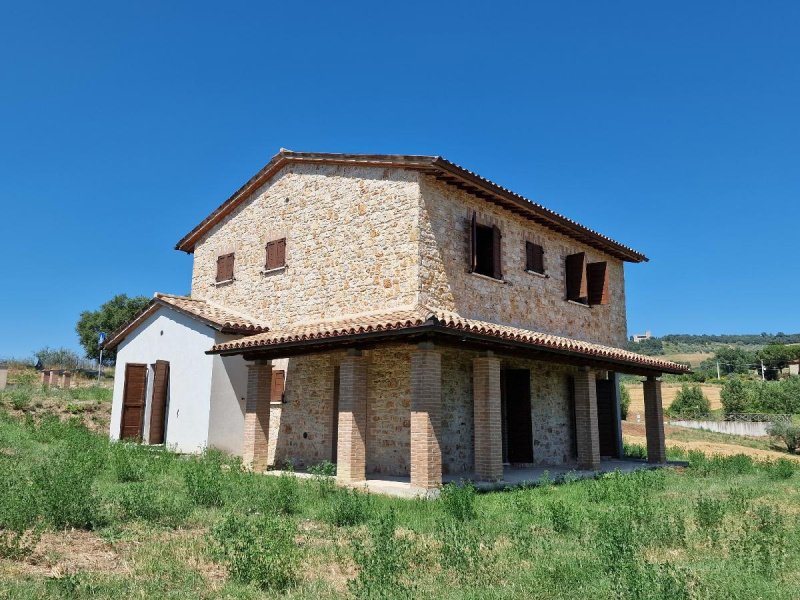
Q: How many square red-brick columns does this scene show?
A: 6